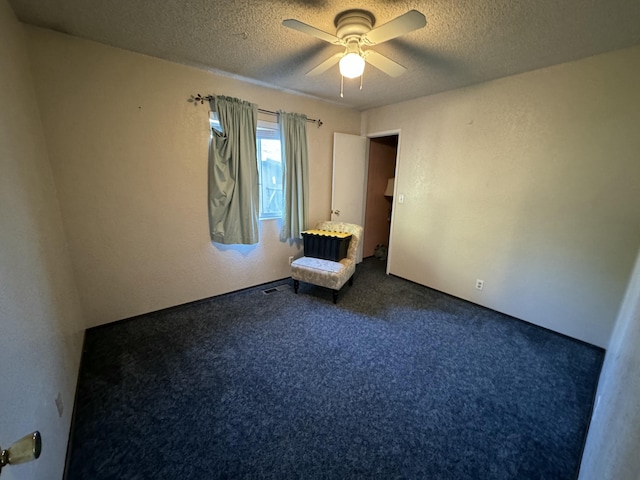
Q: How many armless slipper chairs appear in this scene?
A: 1